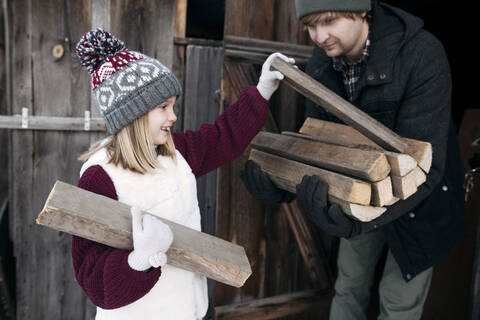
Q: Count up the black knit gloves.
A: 2